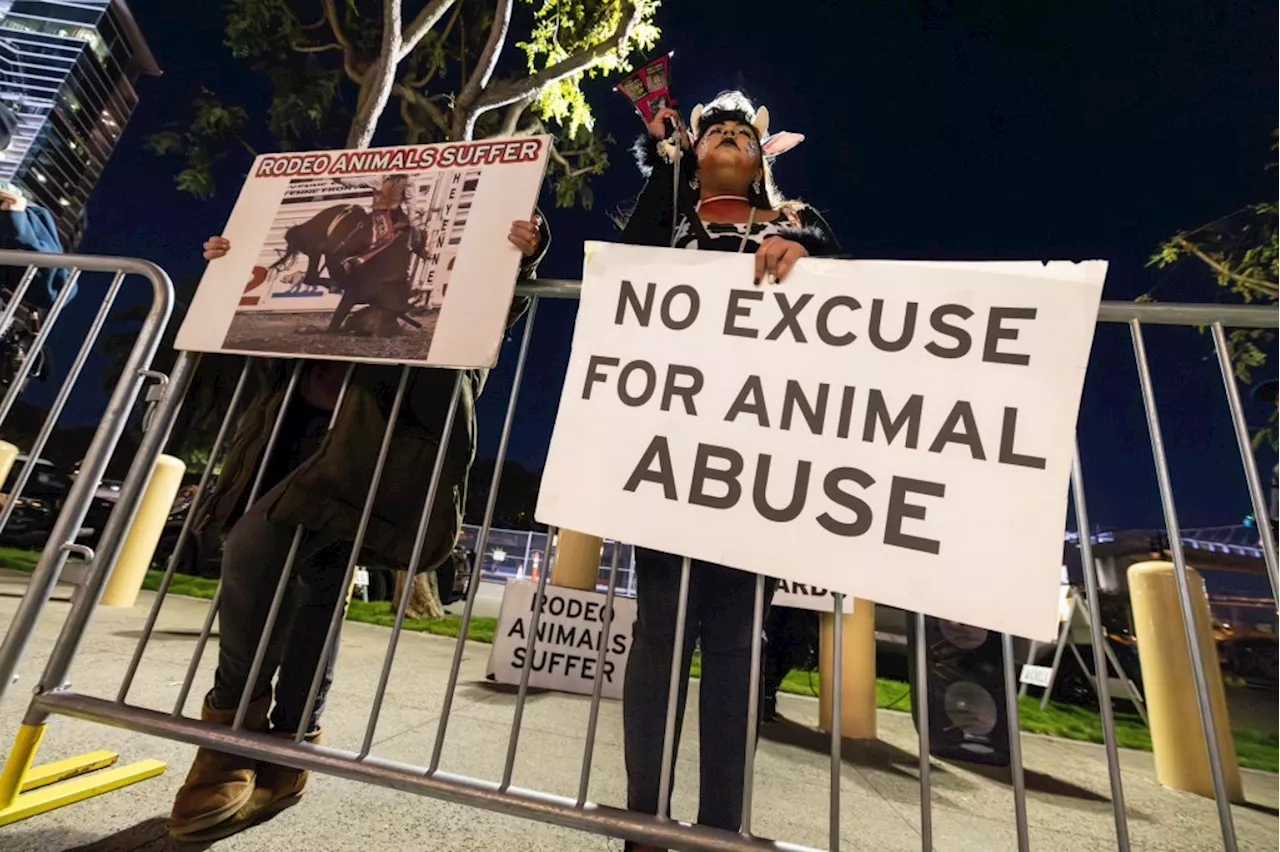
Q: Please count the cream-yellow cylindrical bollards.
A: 5